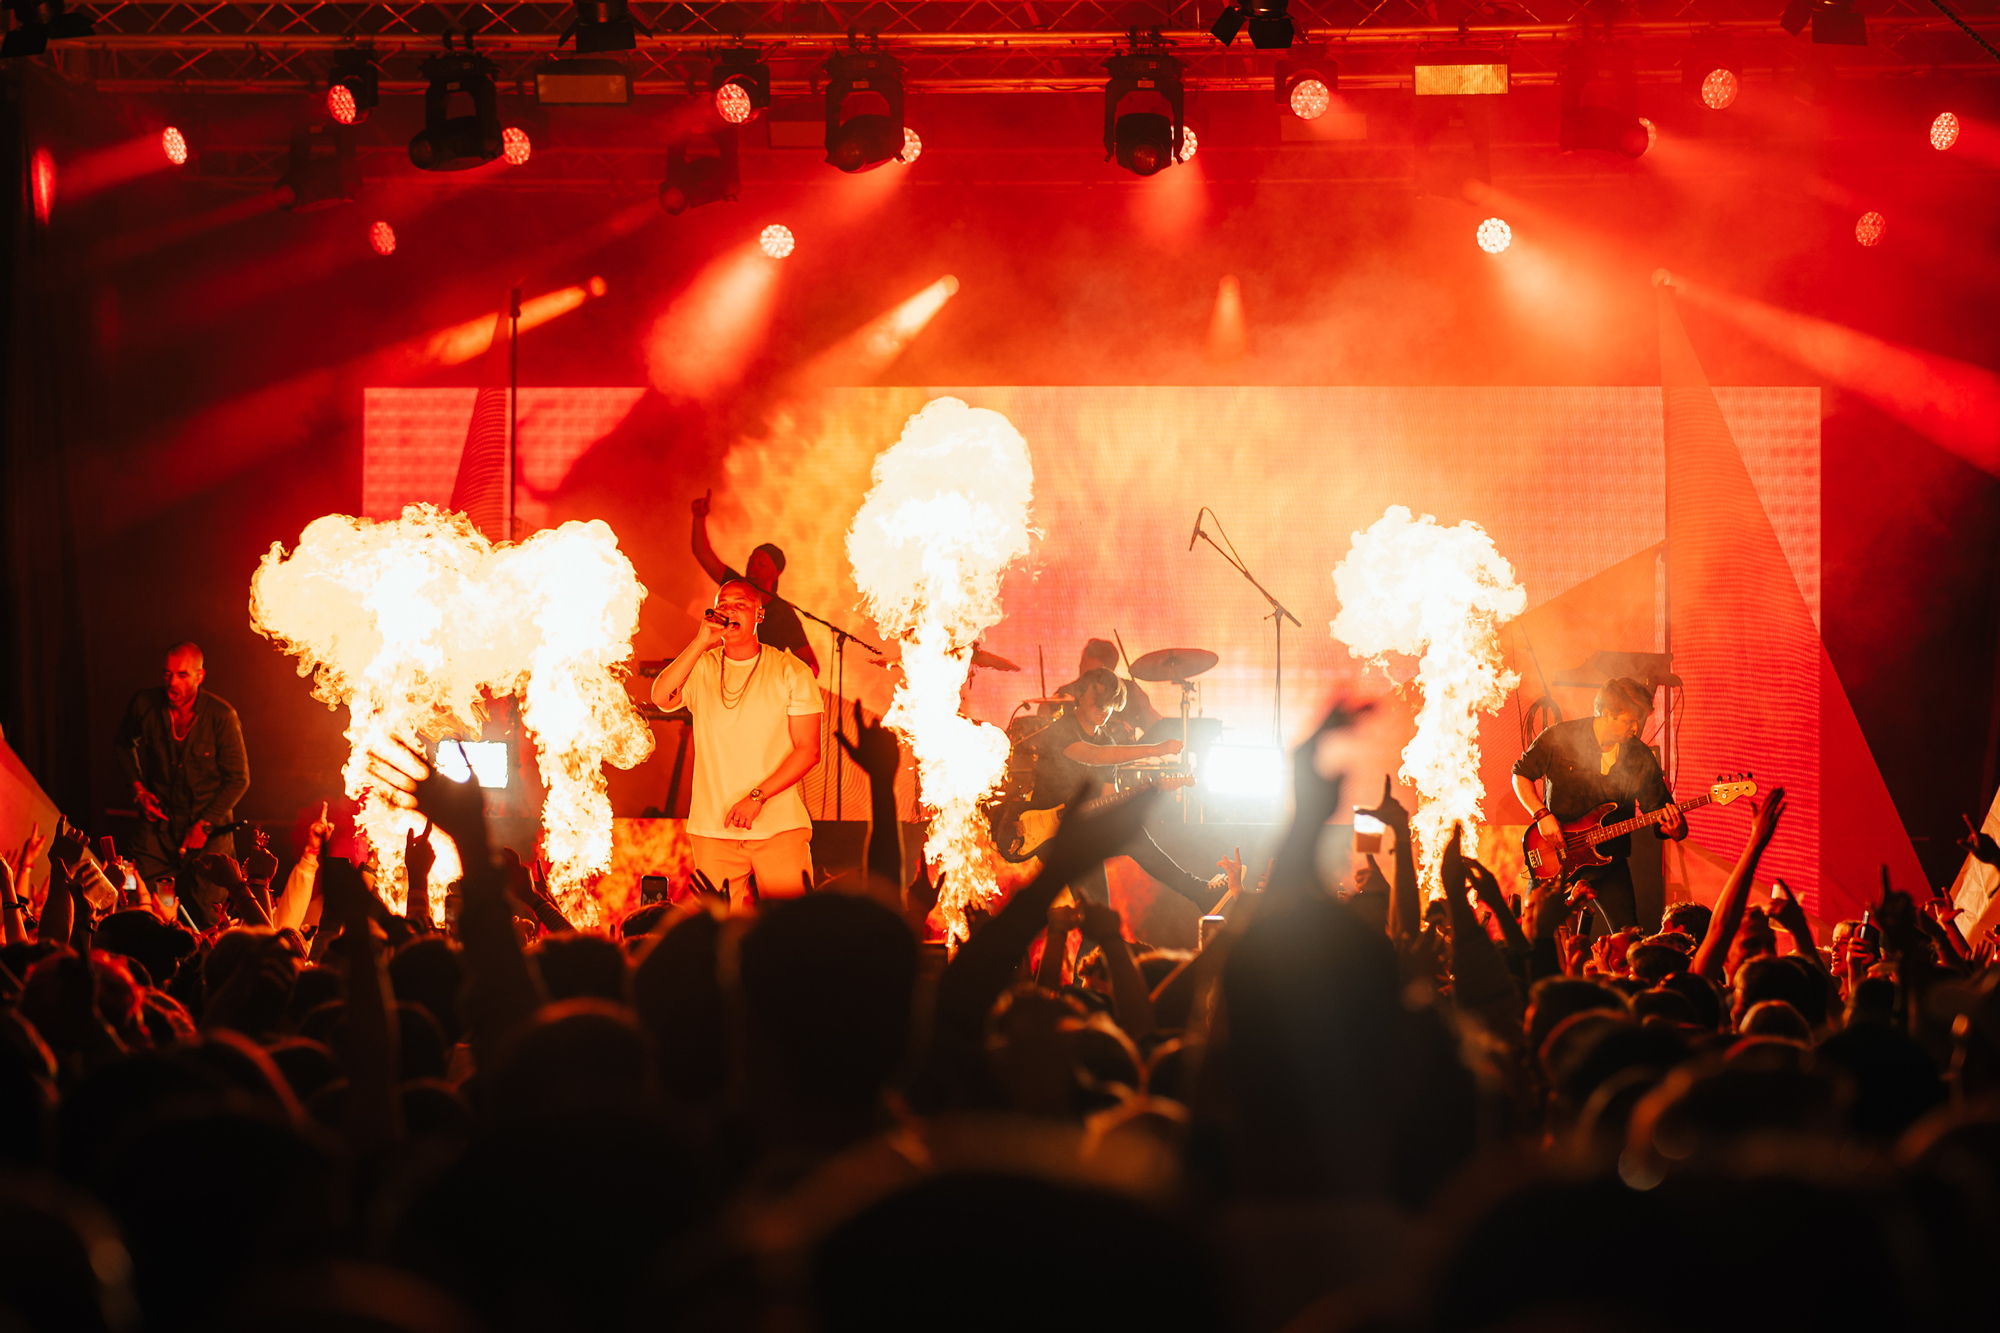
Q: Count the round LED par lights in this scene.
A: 14